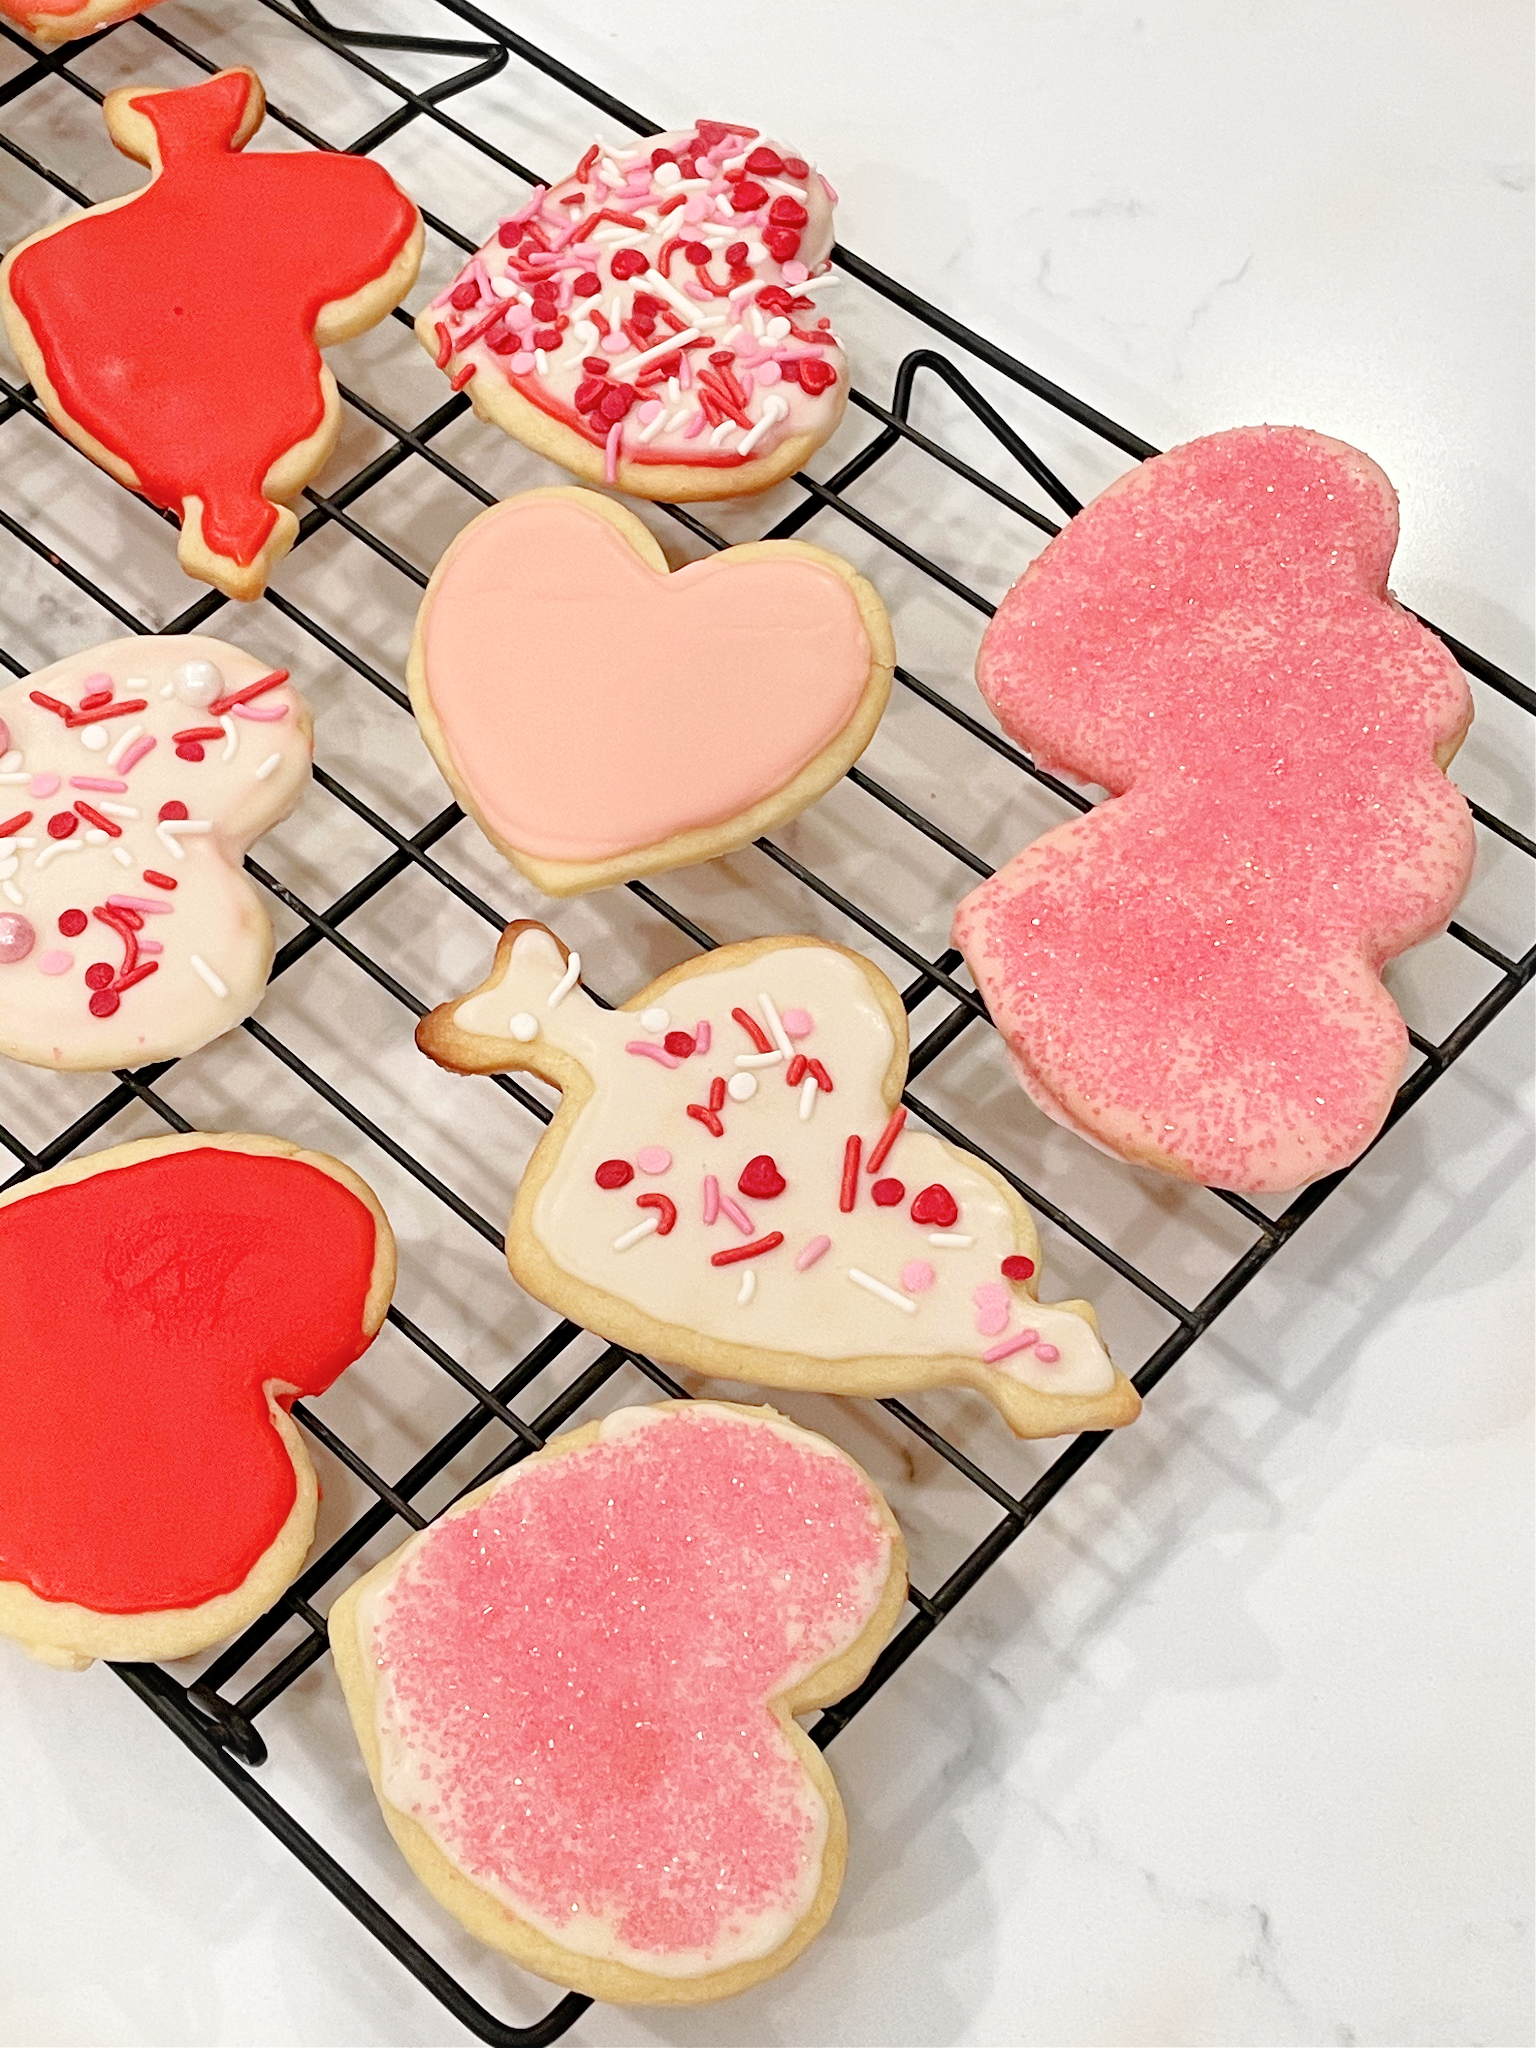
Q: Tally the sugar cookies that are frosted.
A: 9